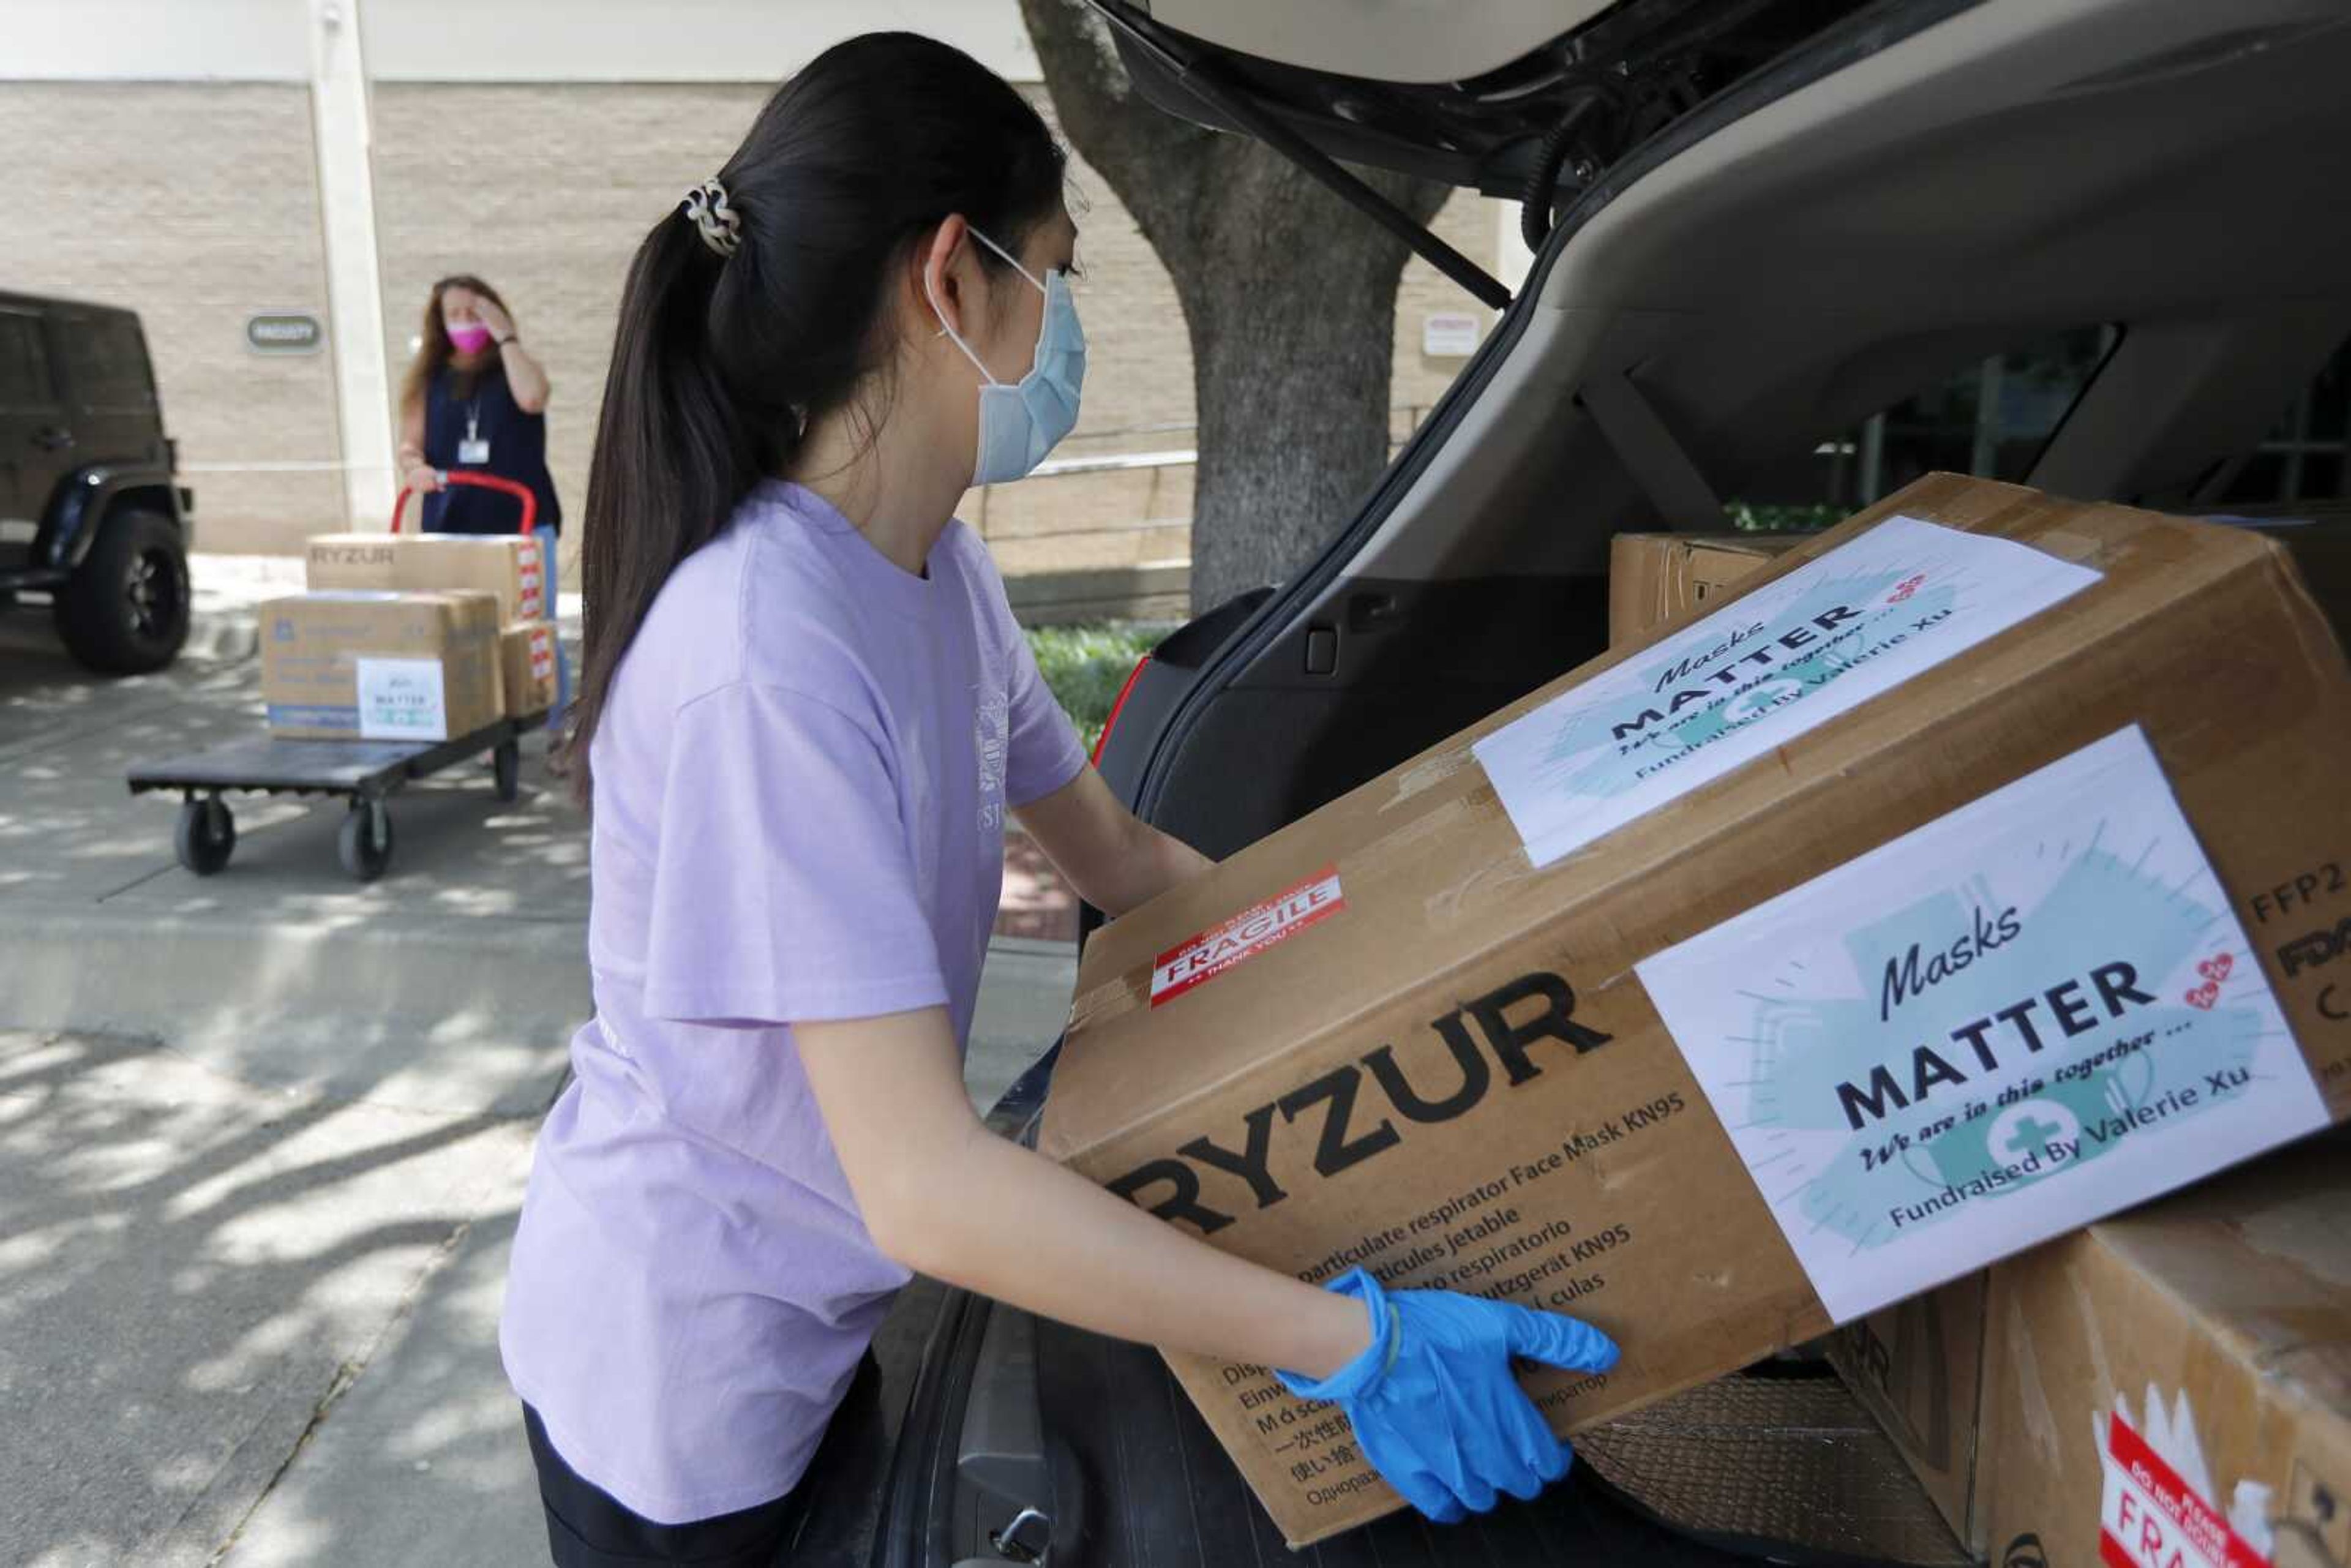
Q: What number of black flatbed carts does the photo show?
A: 1